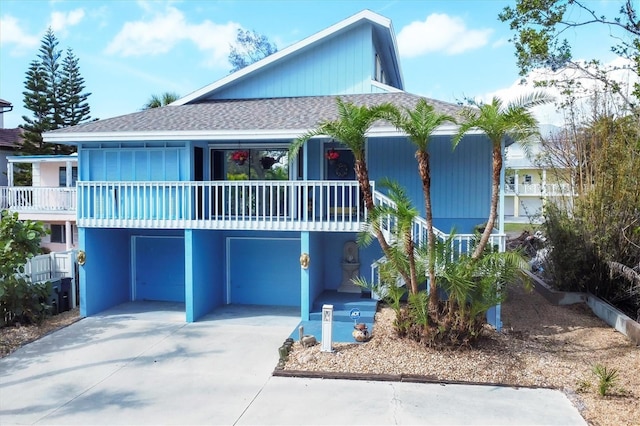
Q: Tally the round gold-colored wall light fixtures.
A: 2